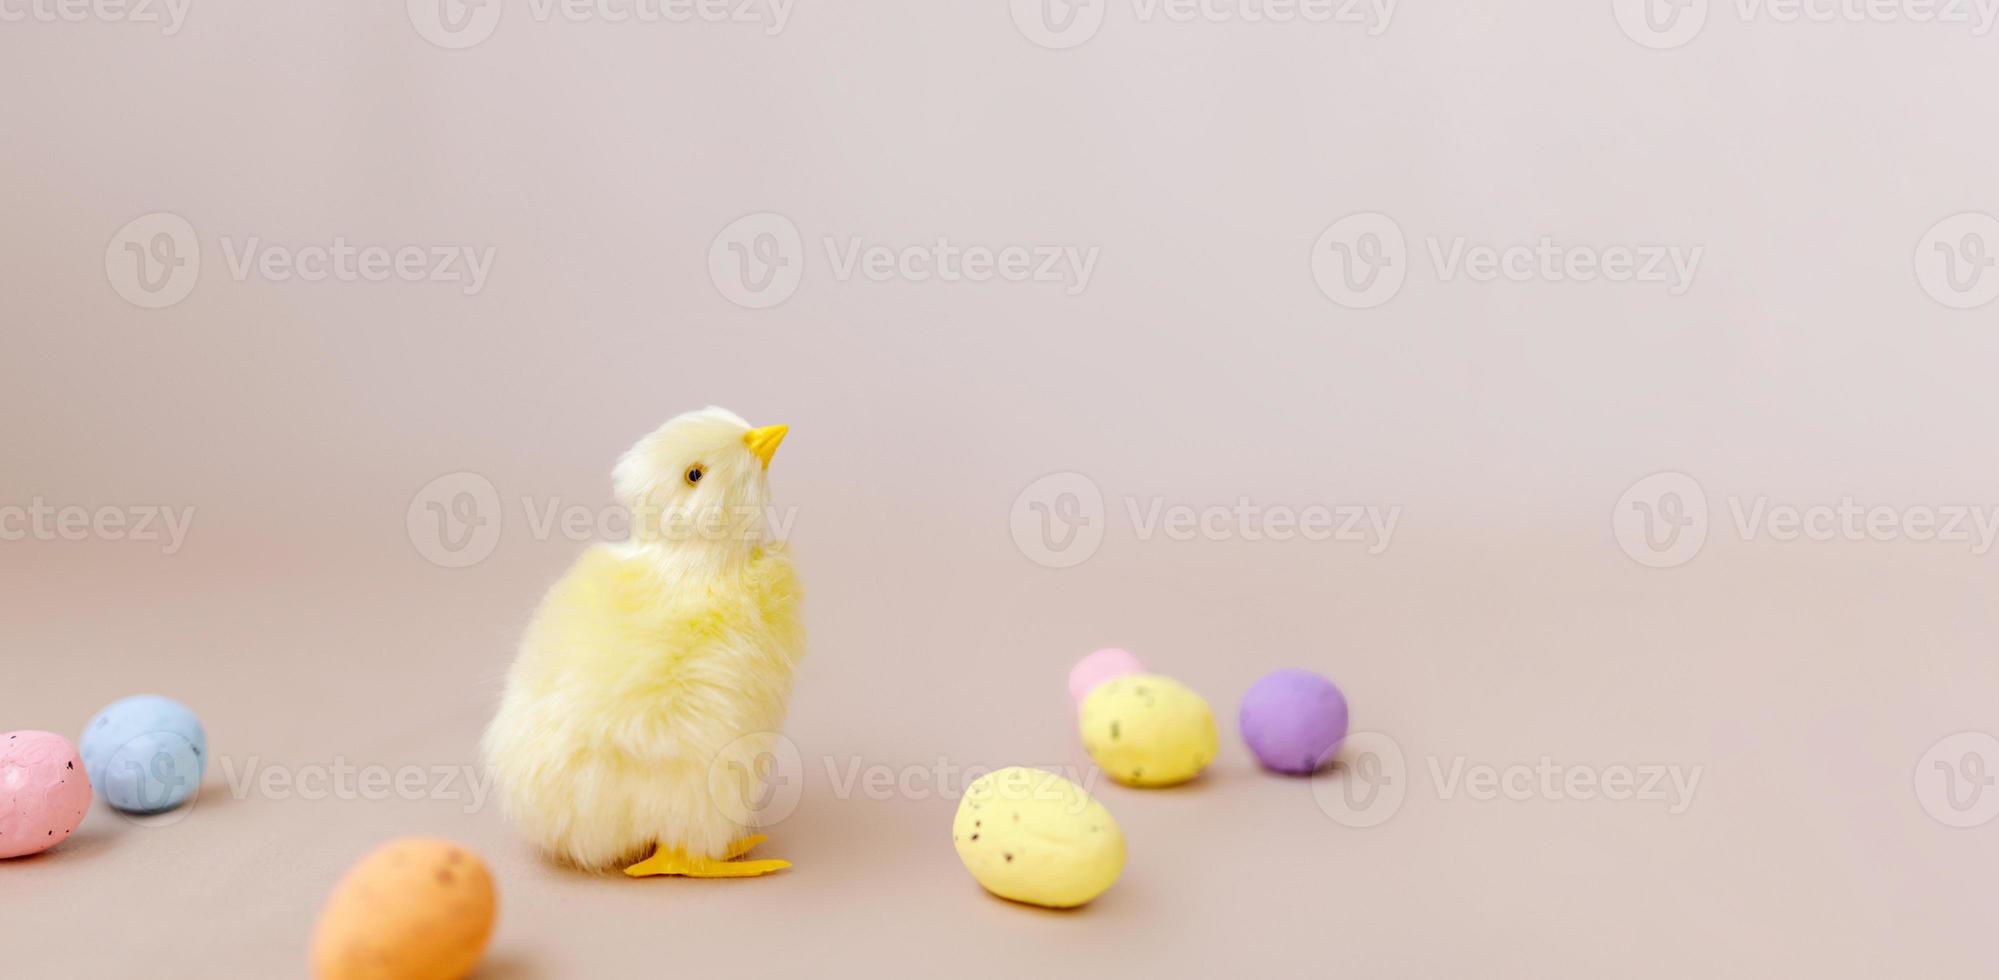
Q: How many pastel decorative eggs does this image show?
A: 7